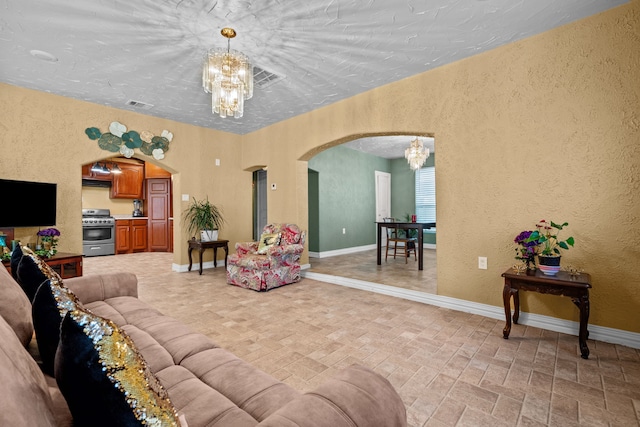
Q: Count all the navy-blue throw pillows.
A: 4